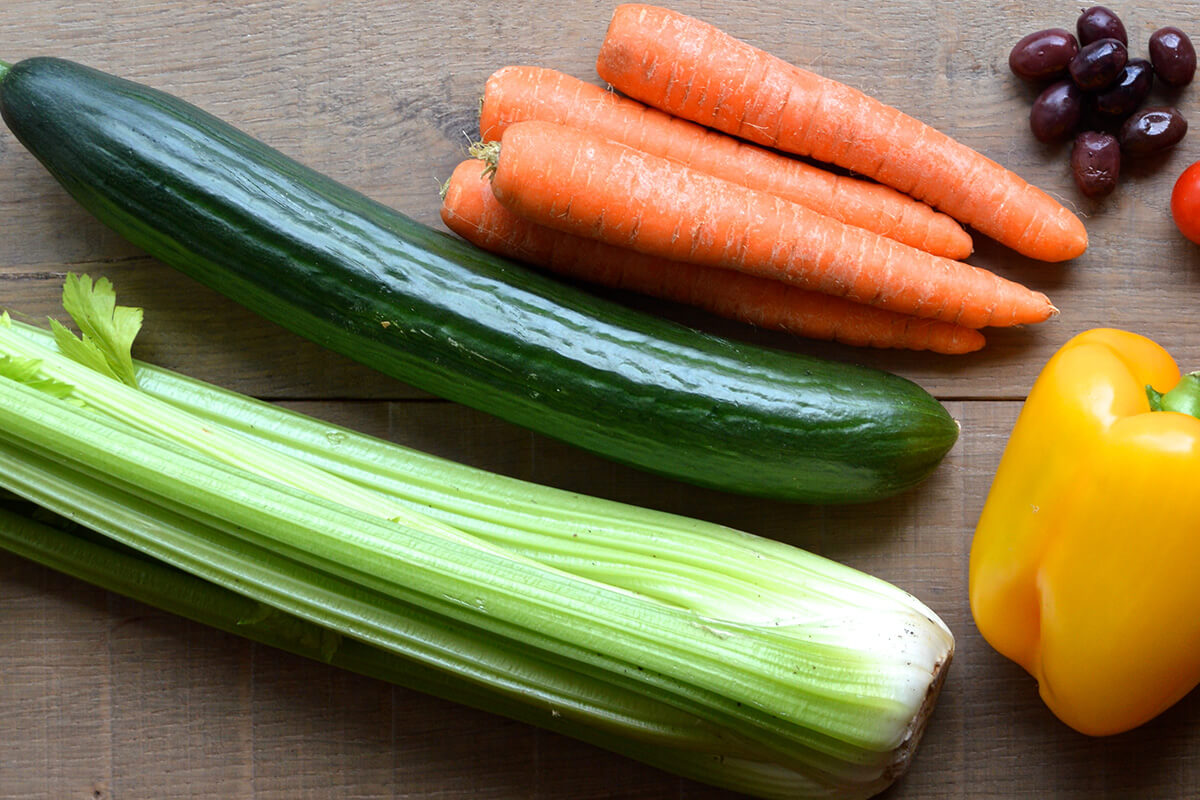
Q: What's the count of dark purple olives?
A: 8